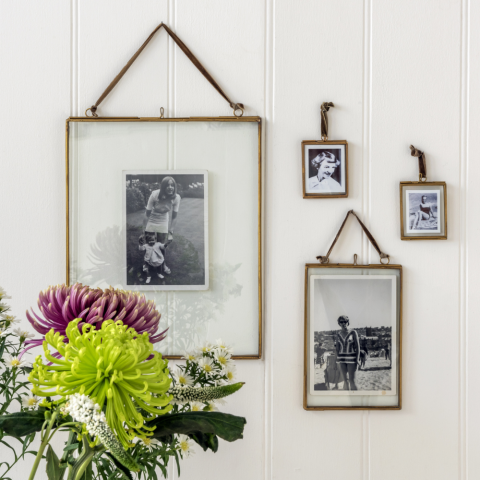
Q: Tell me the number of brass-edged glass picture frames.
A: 4